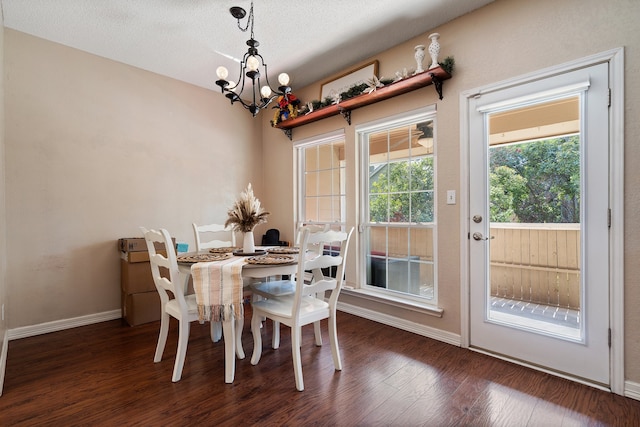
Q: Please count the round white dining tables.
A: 1